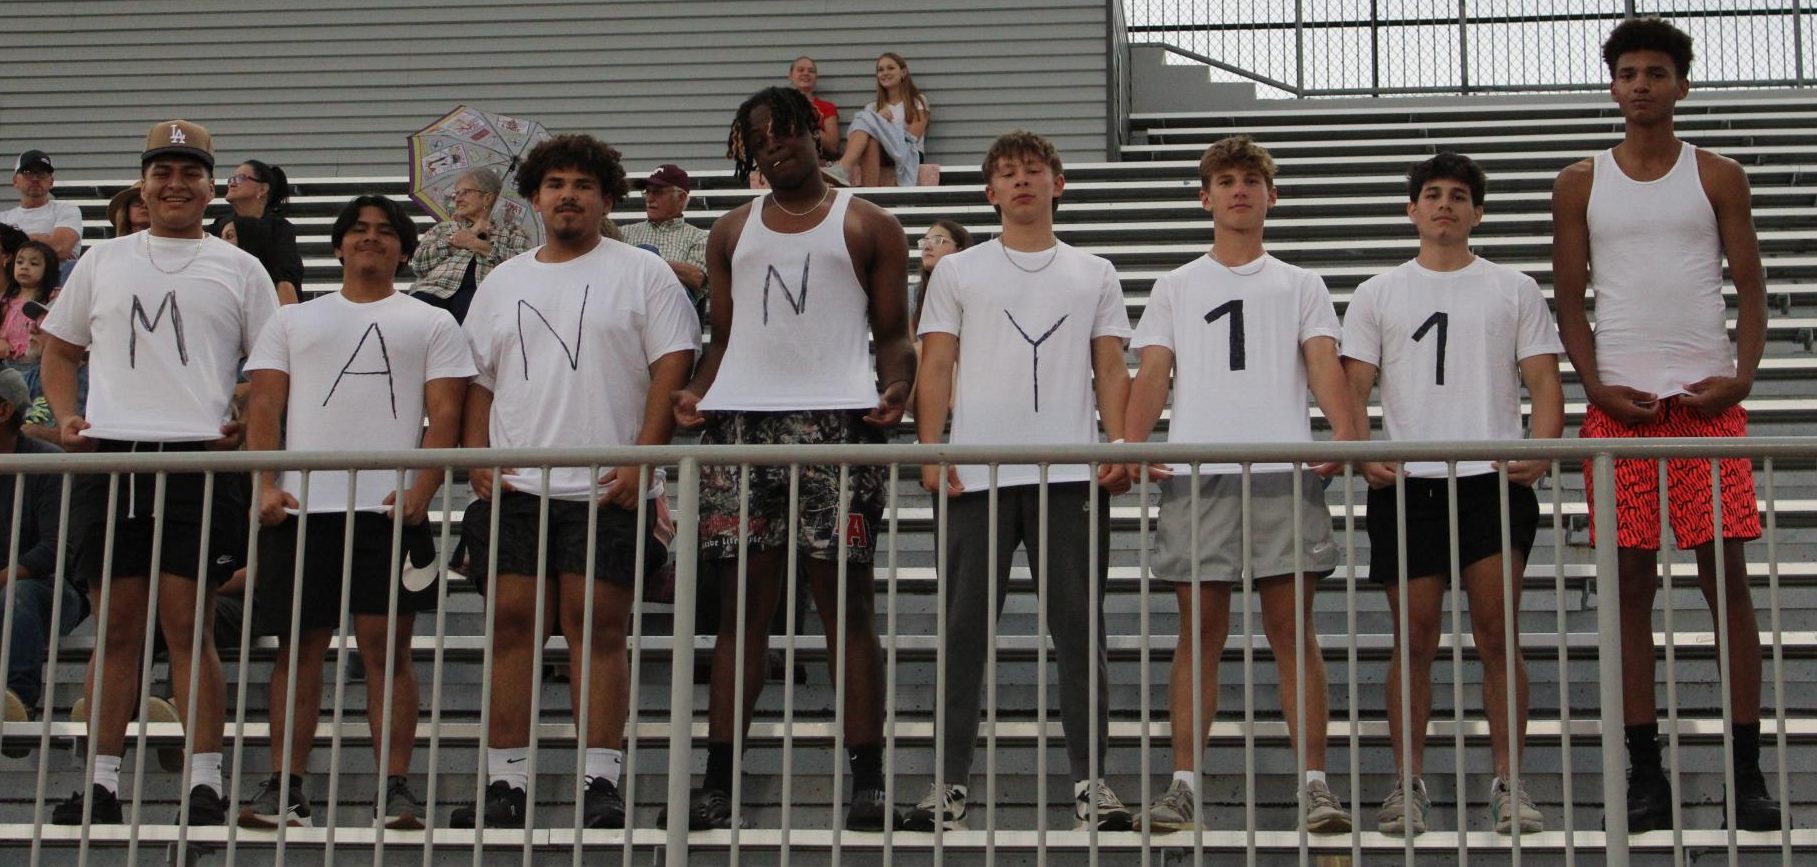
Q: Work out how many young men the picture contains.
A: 8